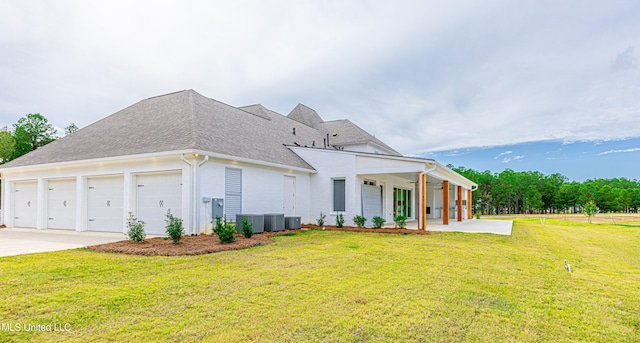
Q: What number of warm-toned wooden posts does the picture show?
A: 4